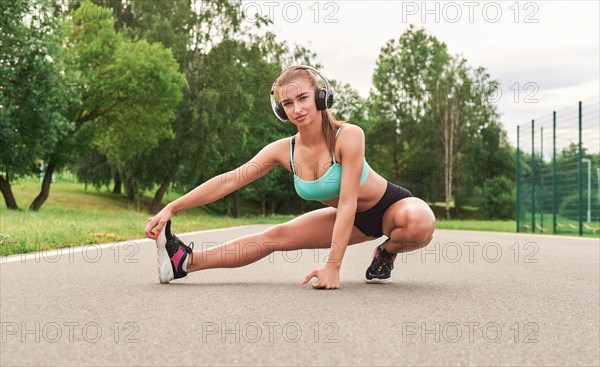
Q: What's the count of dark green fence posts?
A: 5